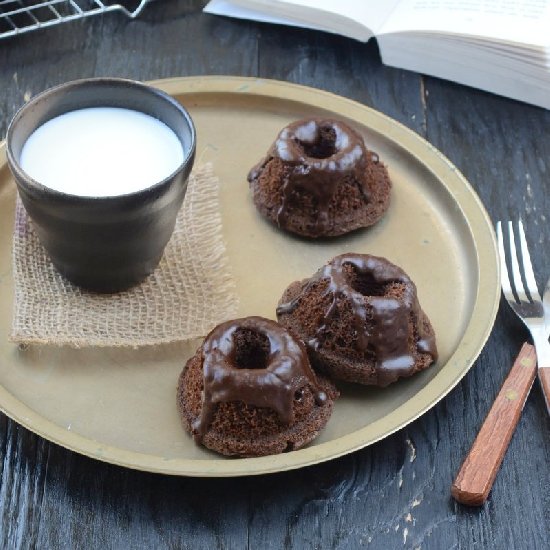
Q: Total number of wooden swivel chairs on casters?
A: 0